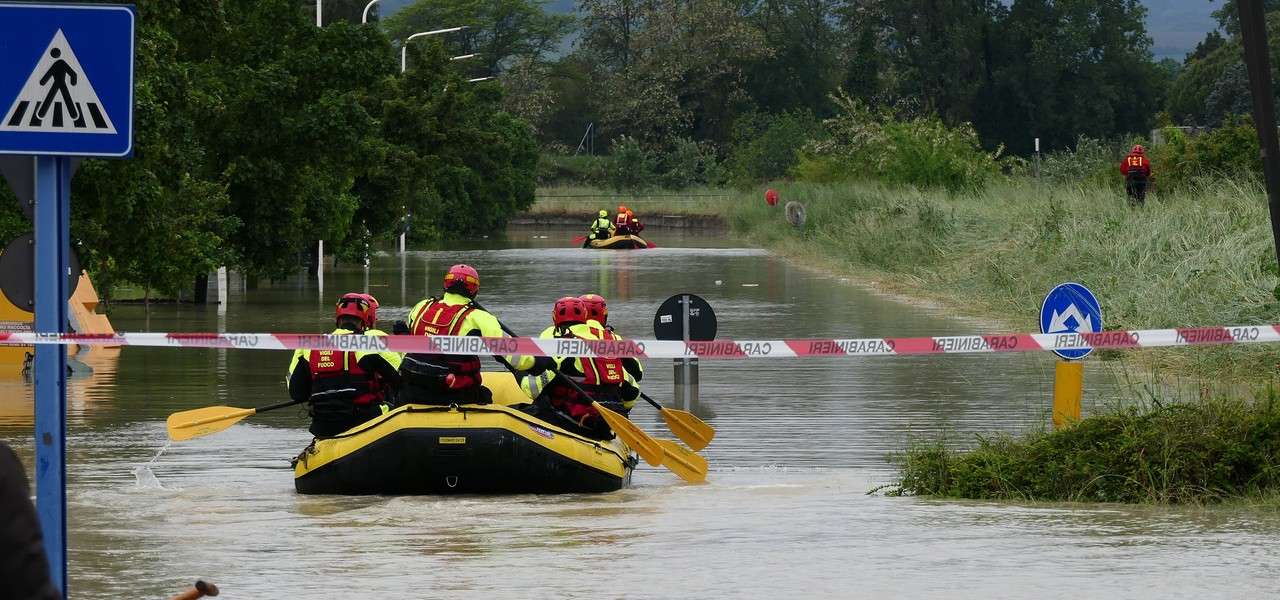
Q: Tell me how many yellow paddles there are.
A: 4